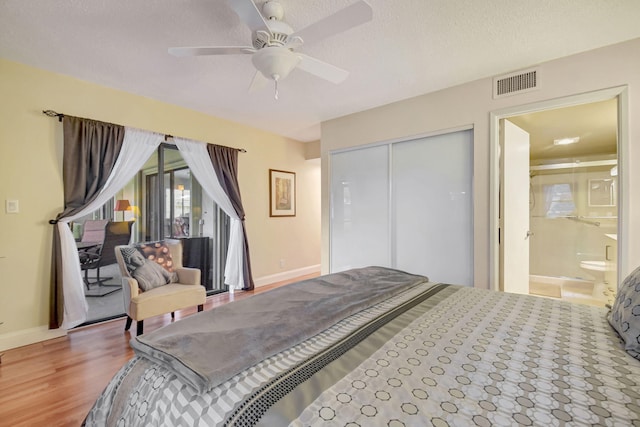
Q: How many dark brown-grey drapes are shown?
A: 2